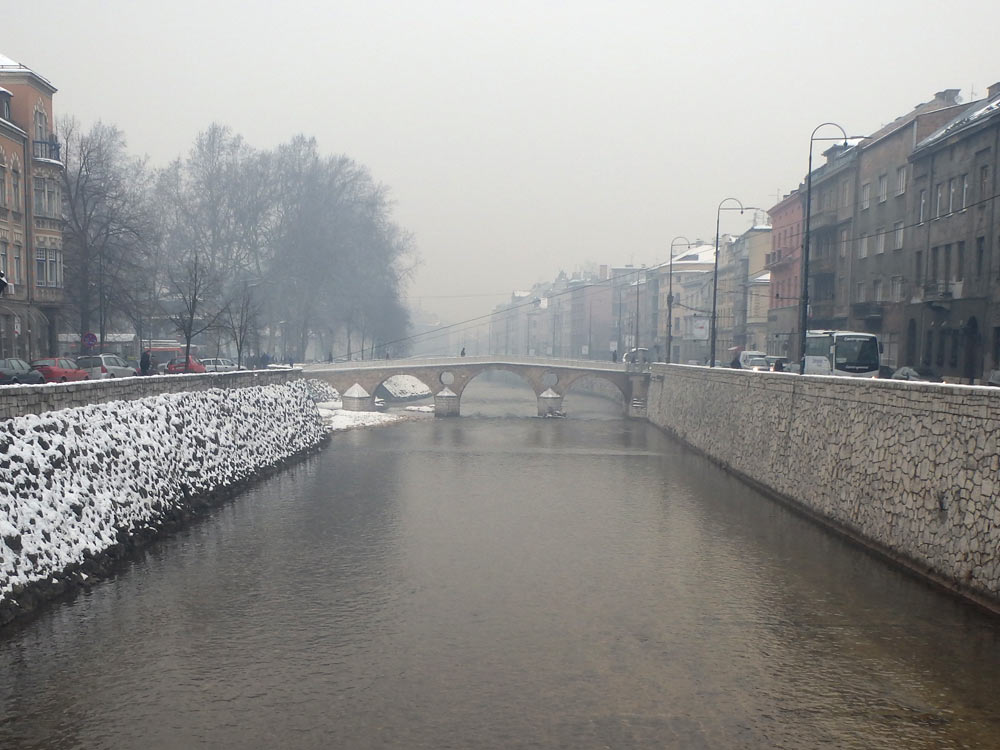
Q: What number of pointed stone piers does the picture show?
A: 3